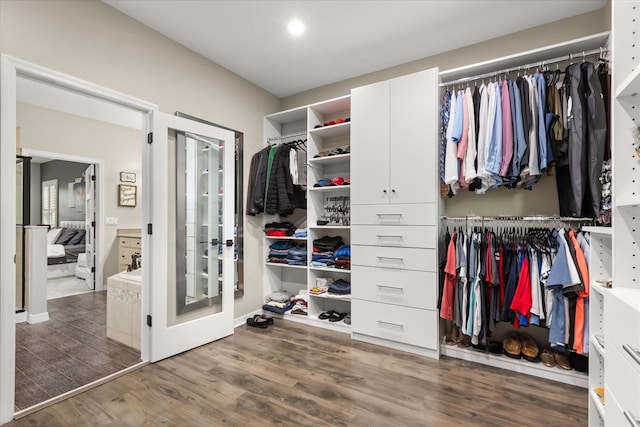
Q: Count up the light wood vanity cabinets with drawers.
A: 1